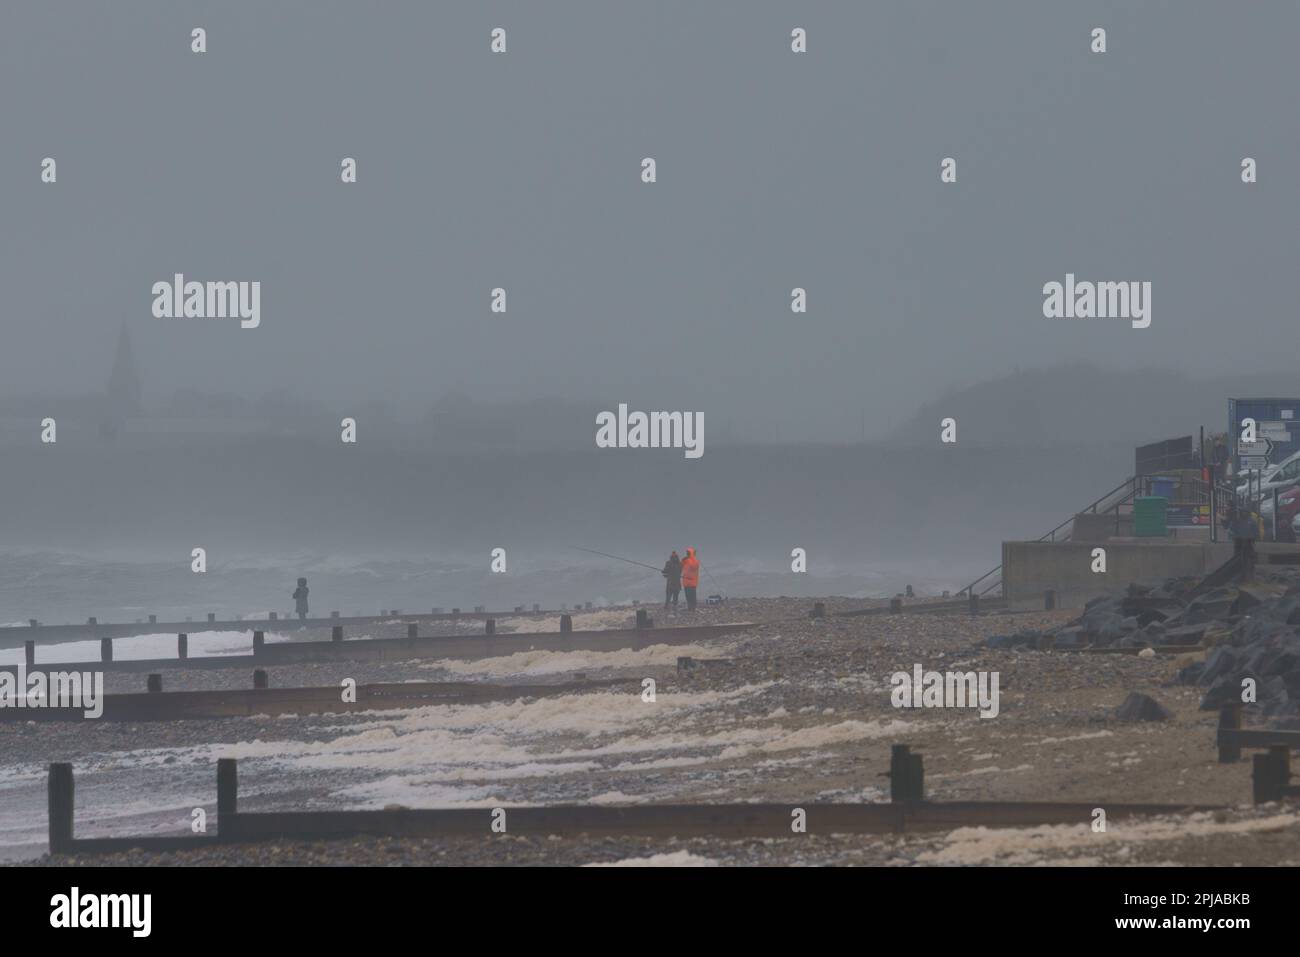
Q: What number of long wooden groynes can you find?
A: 4